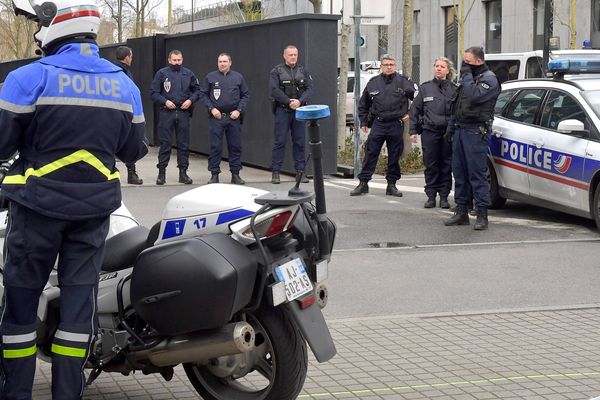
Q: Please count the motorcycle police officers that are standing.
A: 1